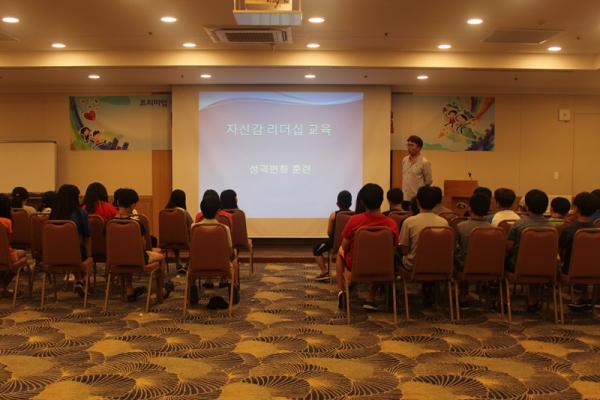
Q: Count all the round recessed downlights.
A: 13